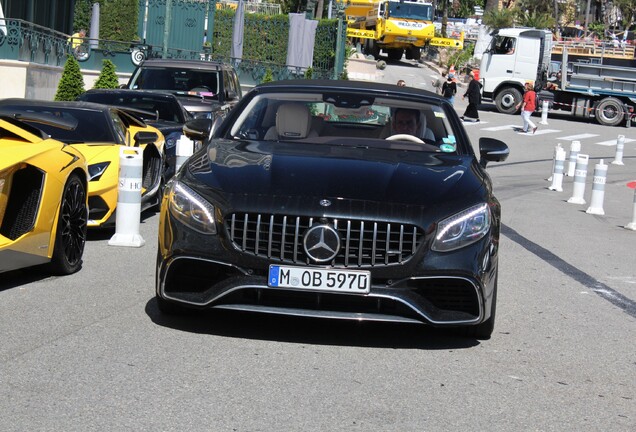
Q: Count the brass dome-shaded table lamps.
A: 0